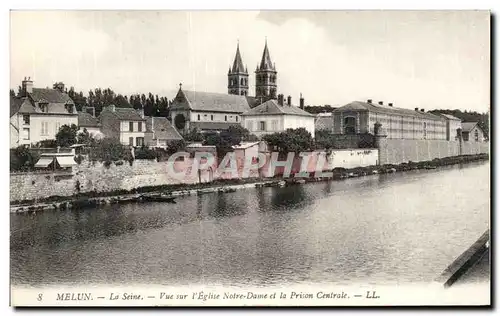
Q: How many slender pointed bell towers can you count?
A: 2